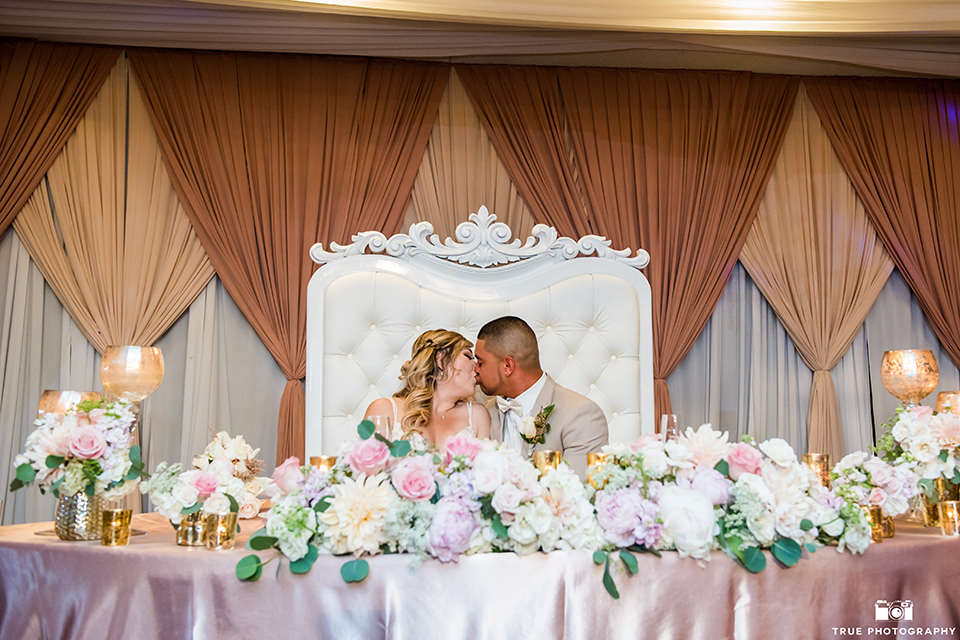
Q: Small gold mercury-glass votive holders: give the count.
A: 8